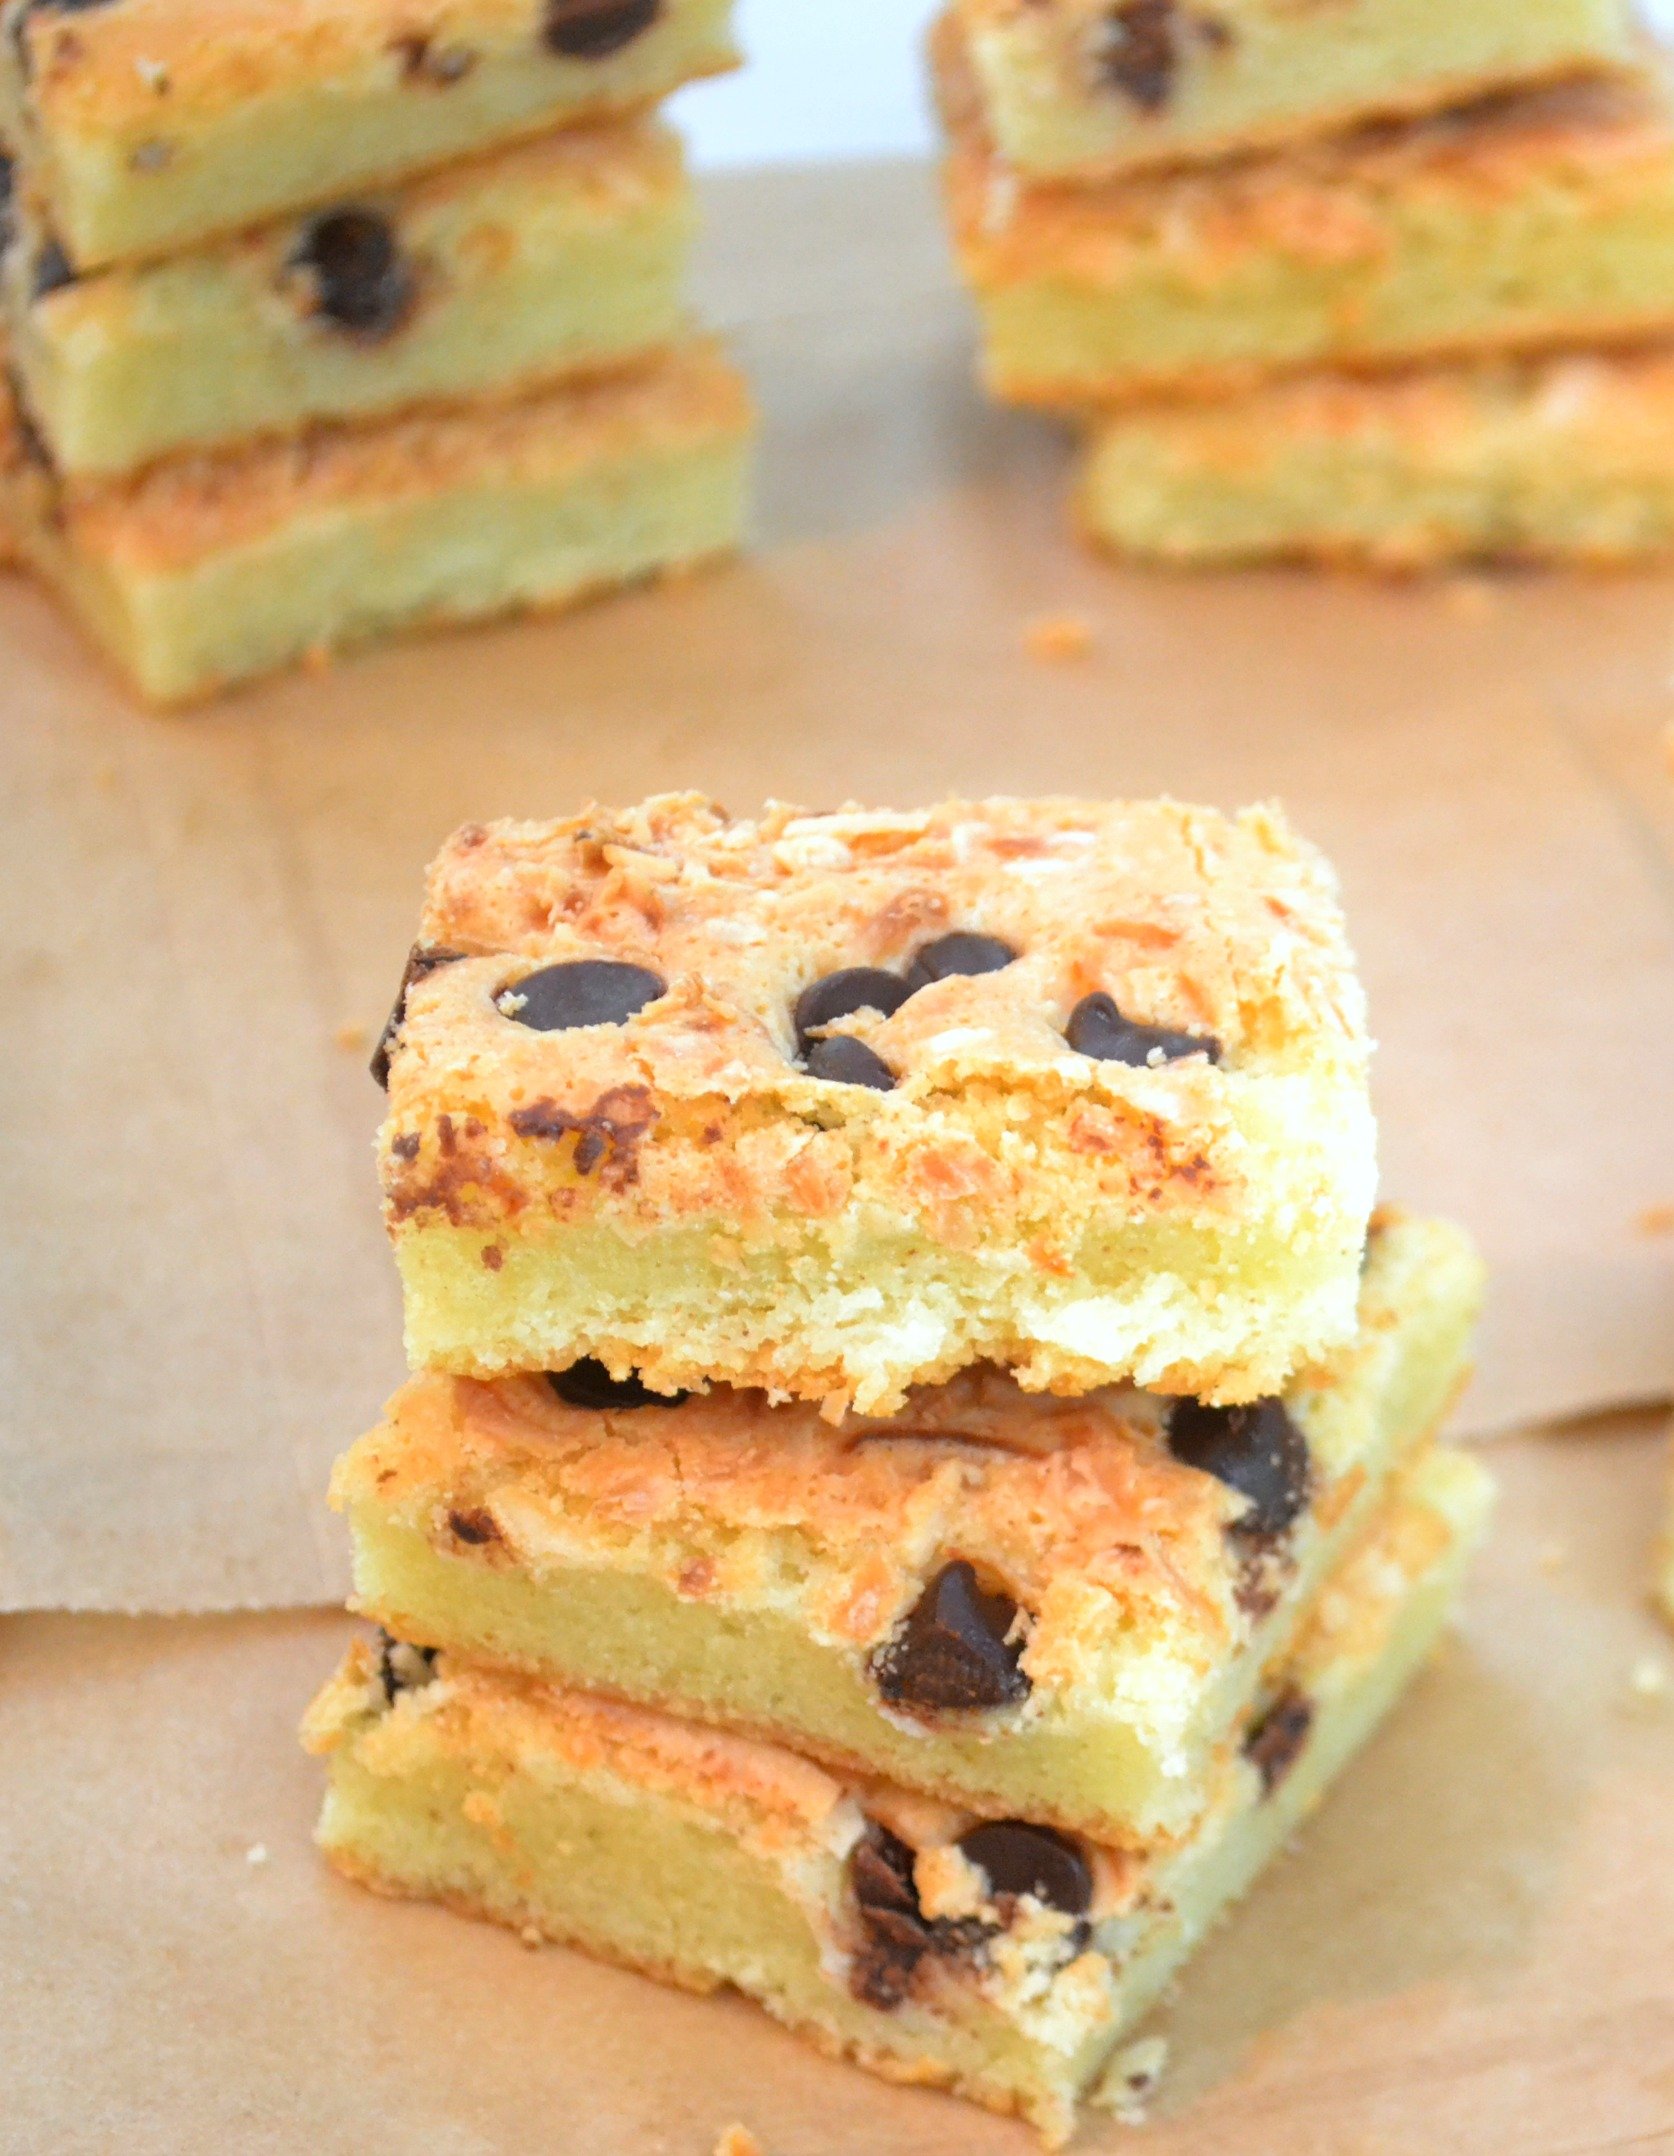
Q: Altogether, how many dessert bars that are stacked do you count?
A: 9